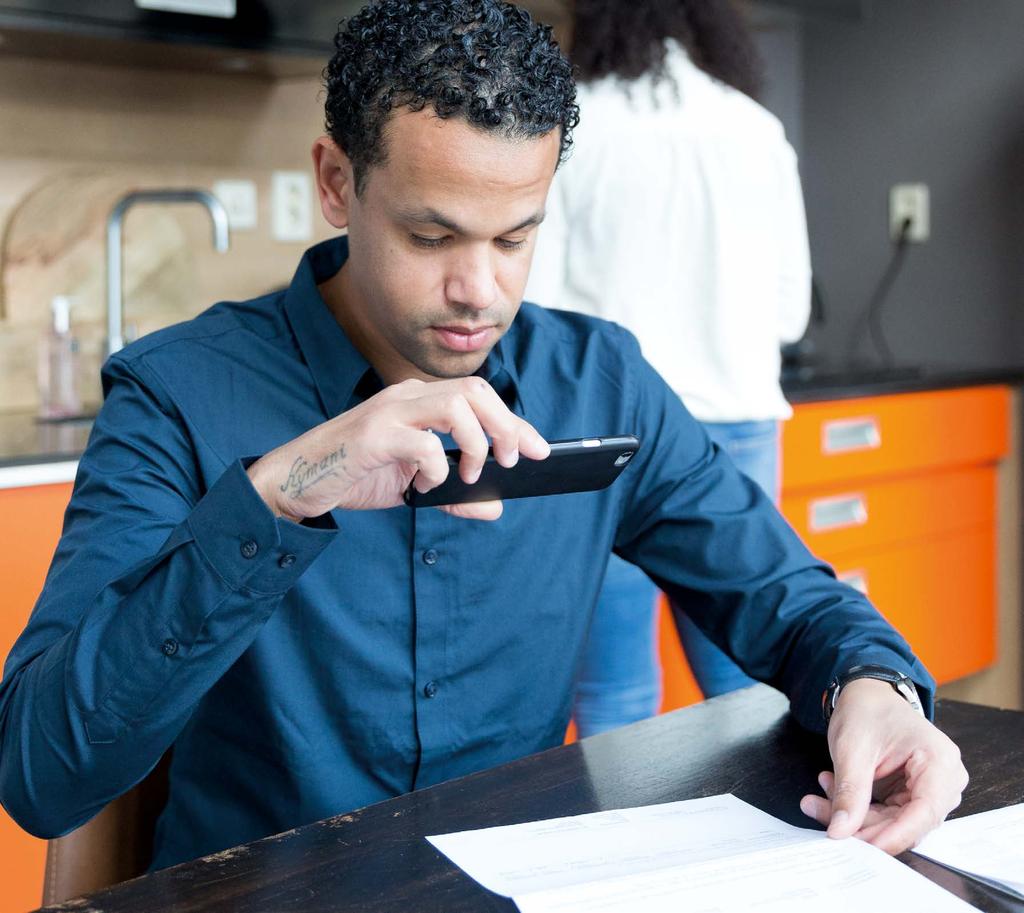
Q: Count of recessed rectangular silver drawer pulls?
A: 3